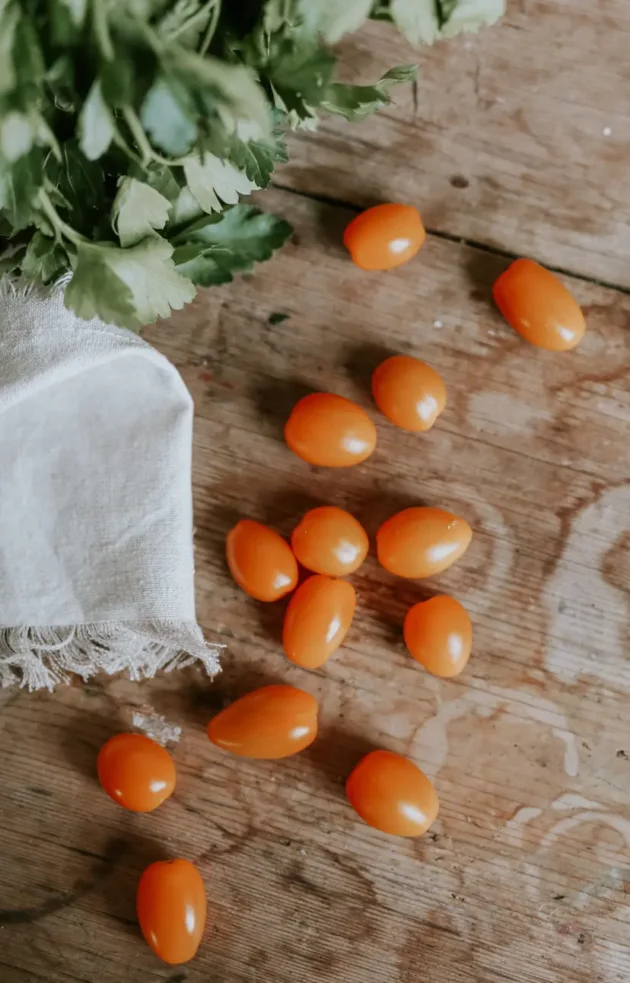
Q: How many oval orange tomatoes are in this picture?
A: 13